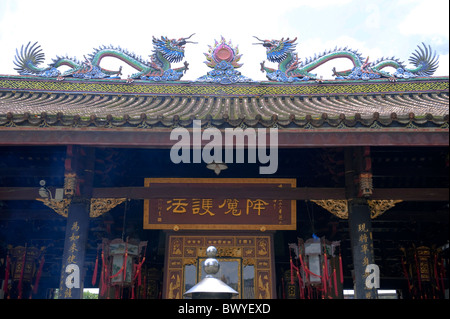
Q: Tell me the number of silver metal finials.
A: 1